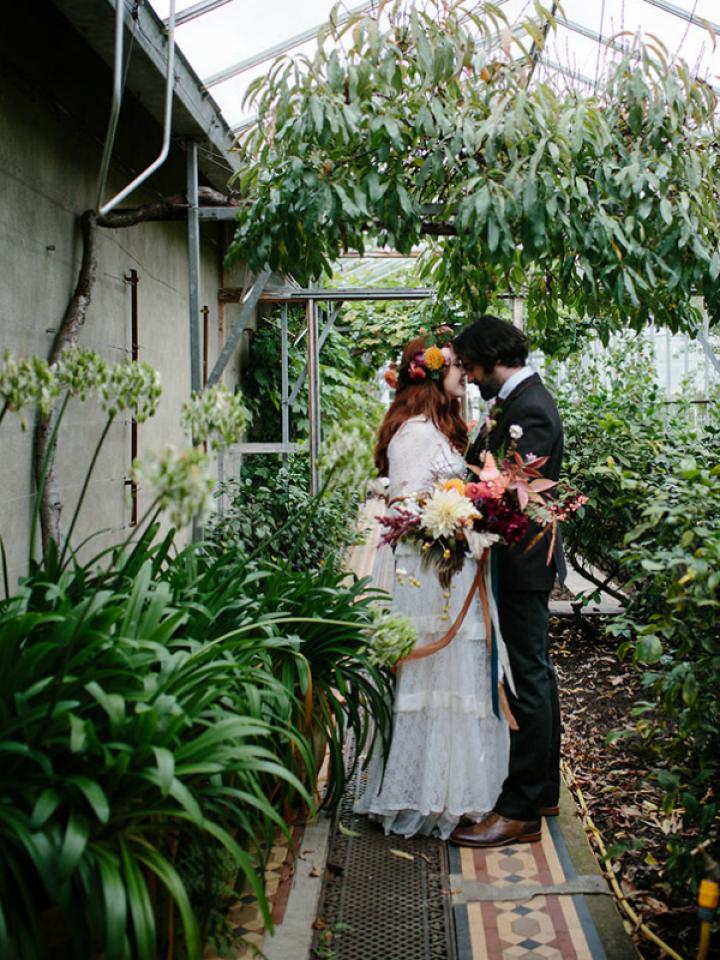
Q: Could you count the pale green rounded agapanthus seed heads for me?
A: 7